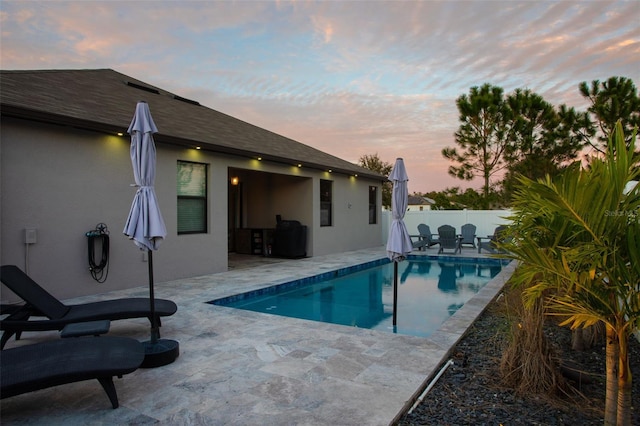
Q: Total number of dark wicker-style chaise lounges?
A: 2